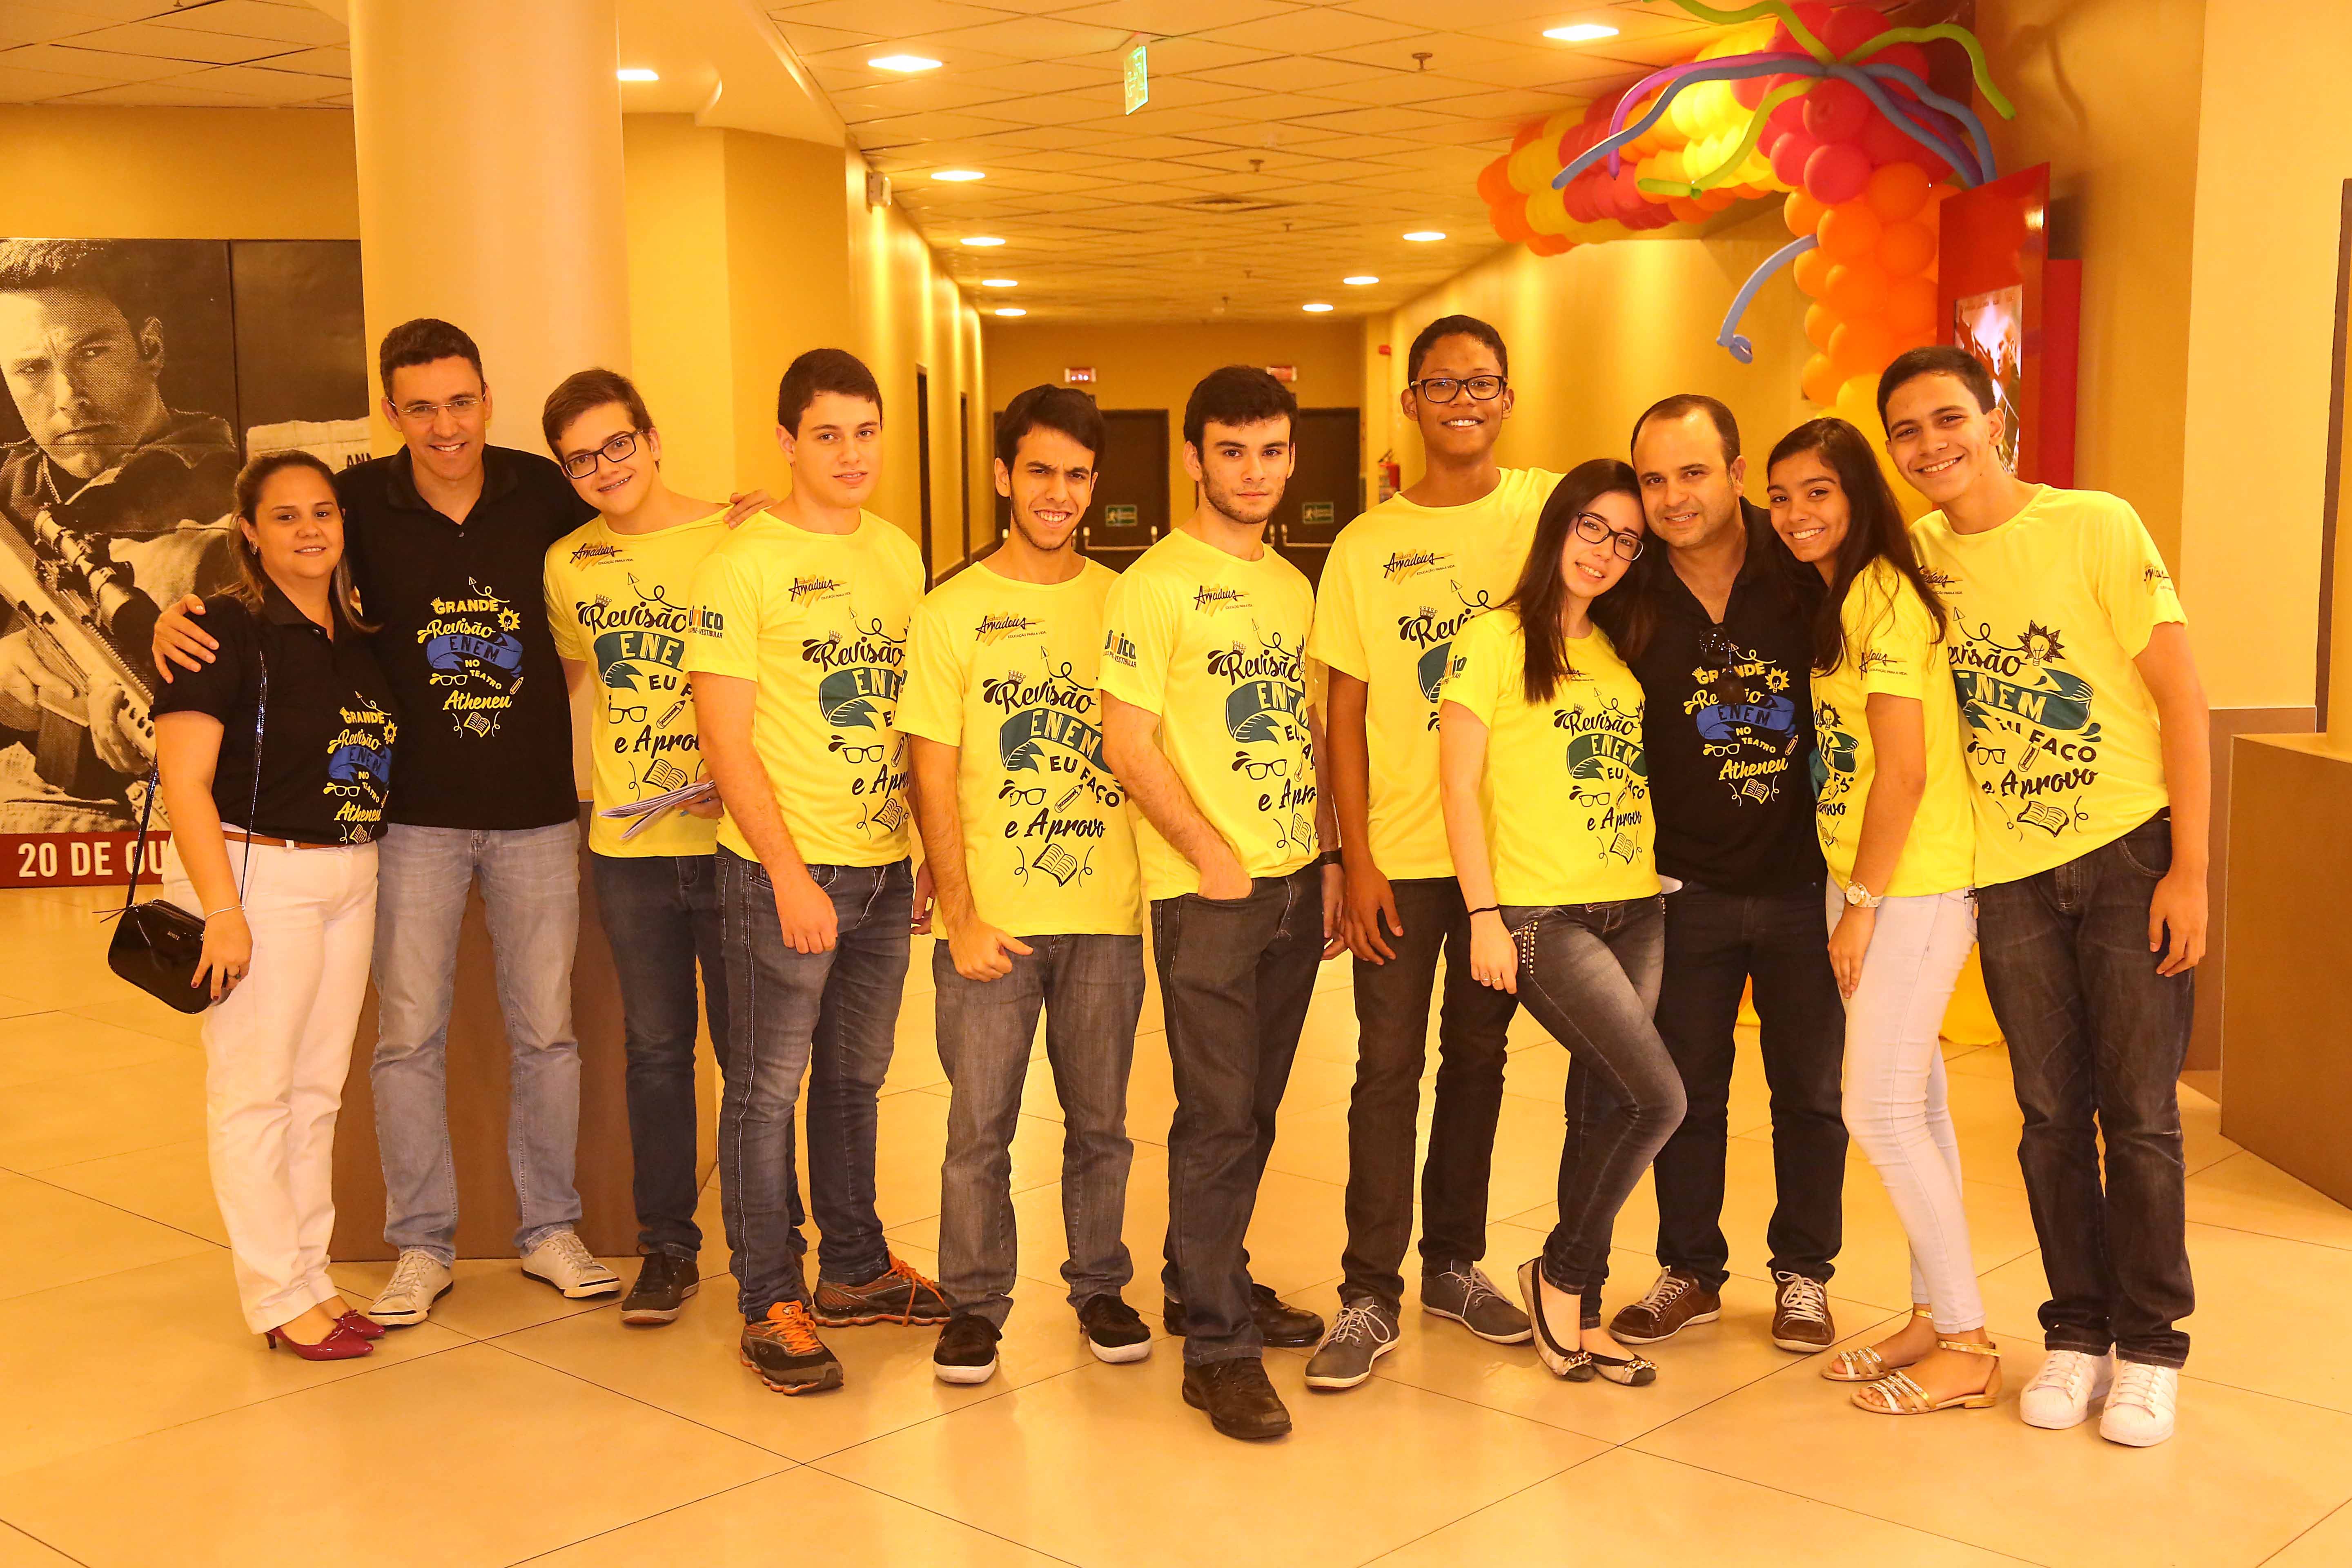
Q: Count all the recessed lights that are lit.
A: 10